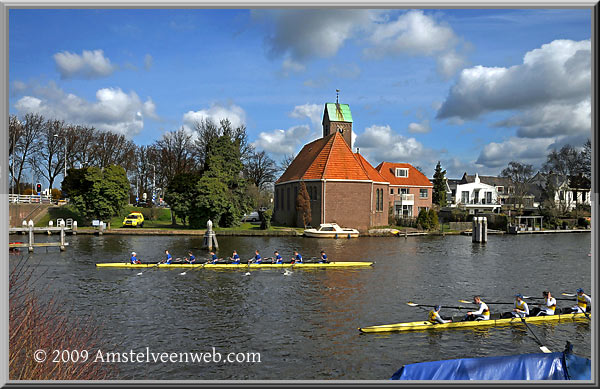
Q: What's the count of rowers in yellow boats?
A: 14